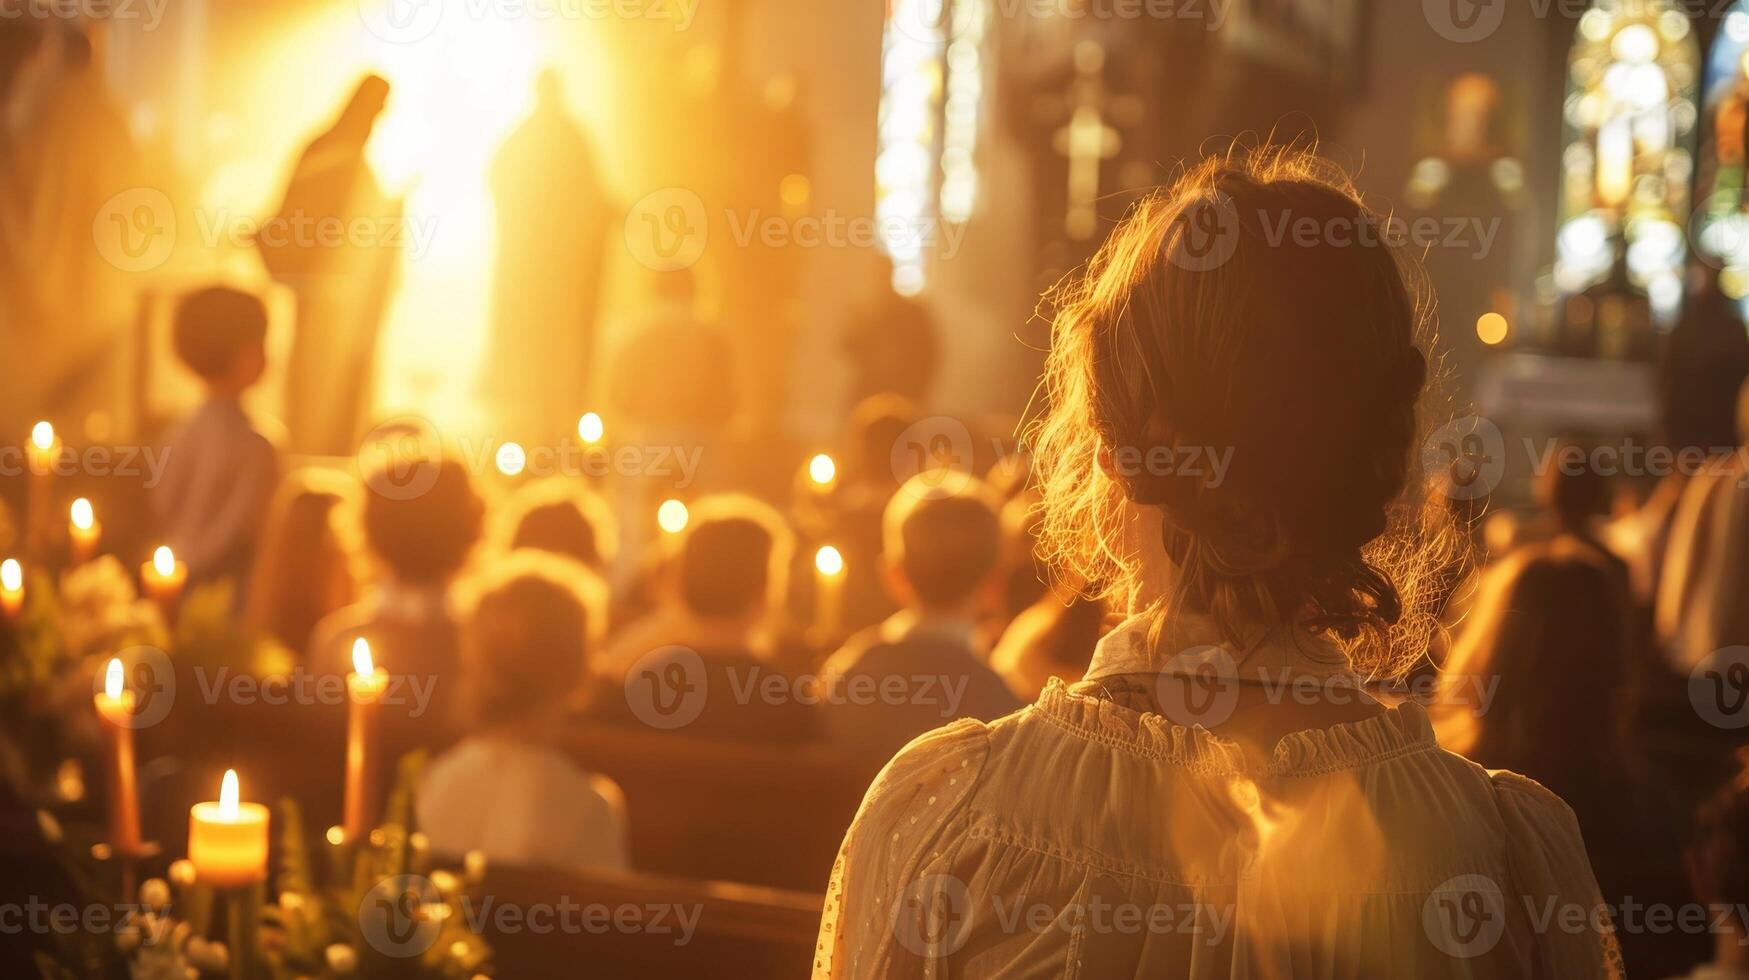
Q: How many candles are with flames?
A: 12